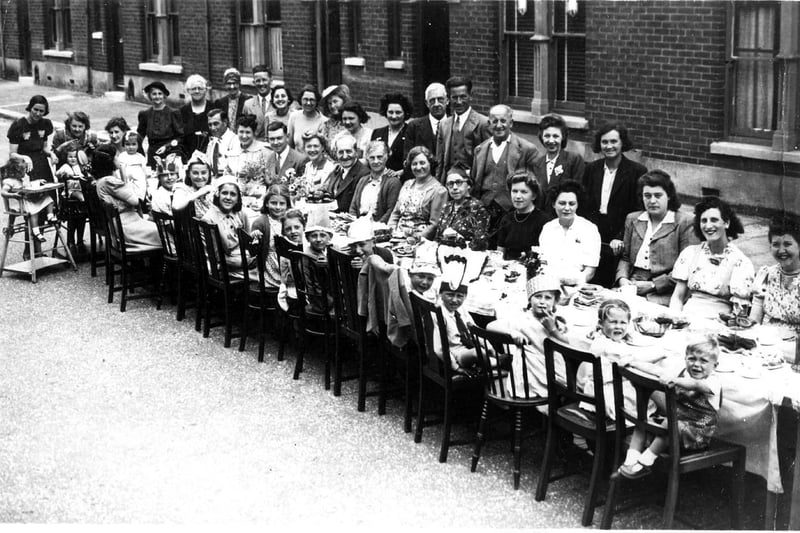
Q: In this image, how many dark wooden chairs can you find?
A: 14